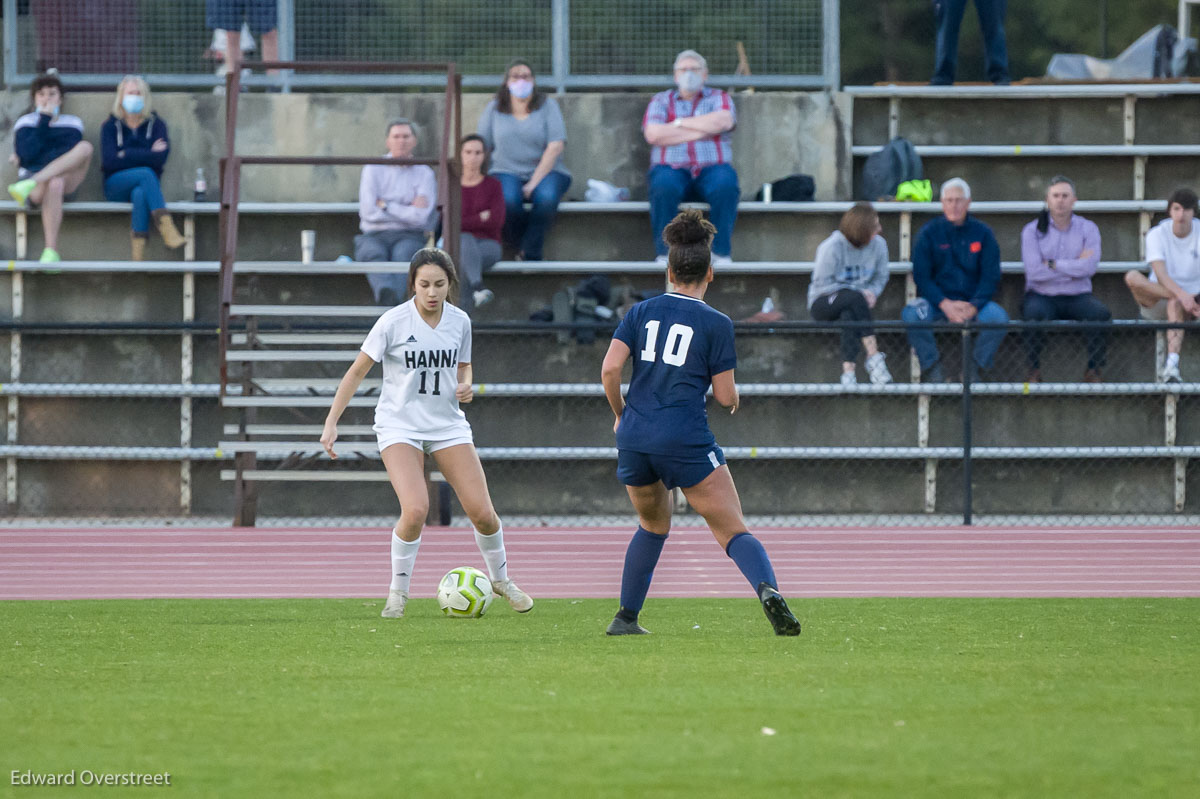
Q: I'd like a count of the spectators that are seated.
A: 10